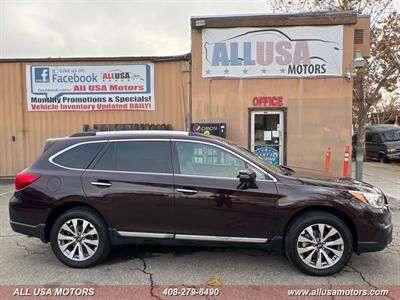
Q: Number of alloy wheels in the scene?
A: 2